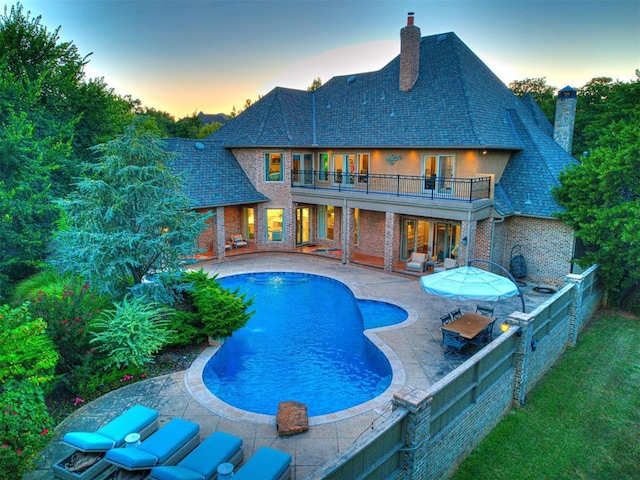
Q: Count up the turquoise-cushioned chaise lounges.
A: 4